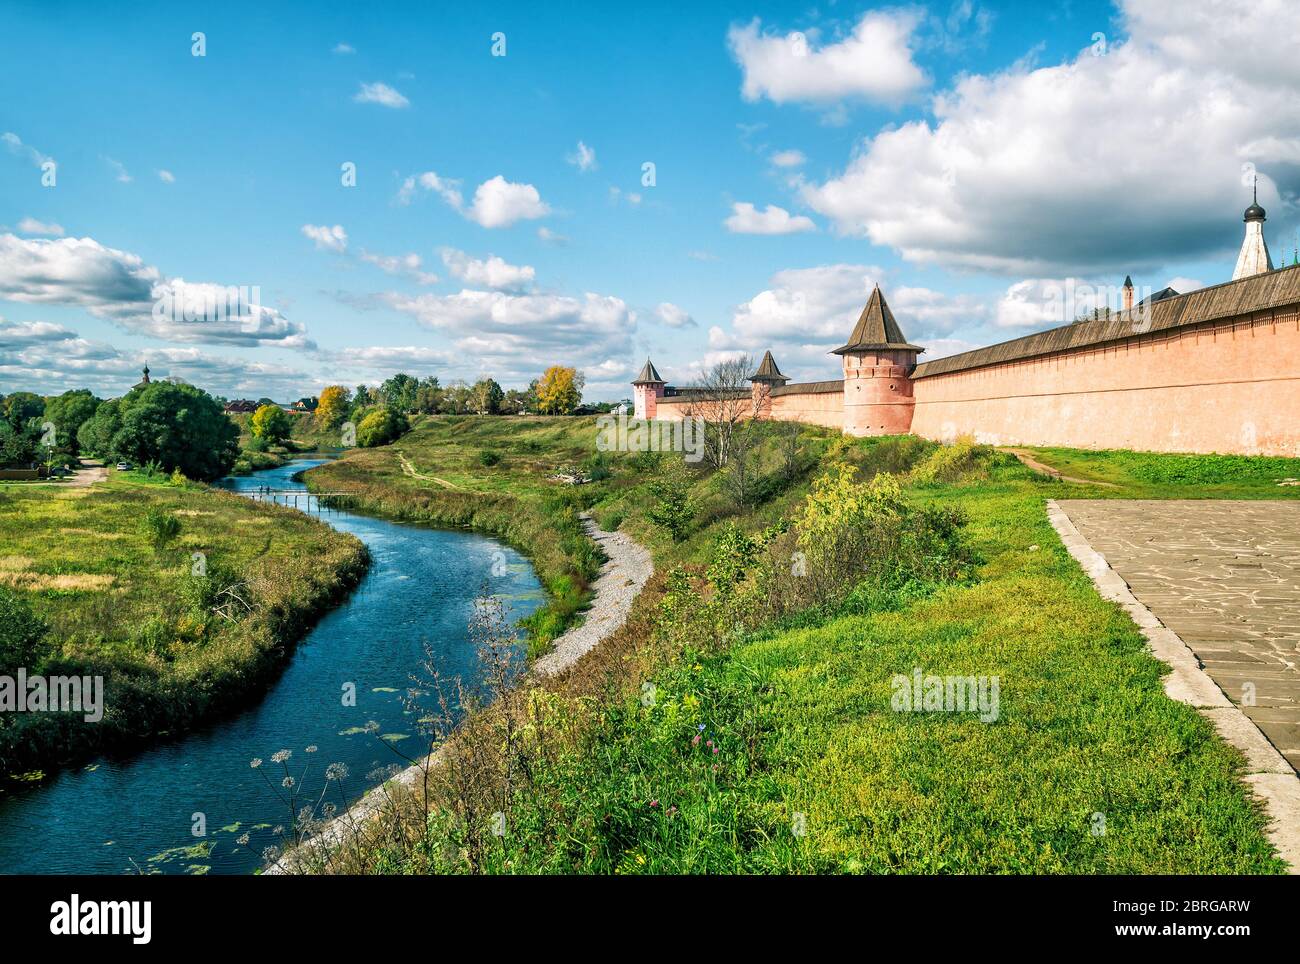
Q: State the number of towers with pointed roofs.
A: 3